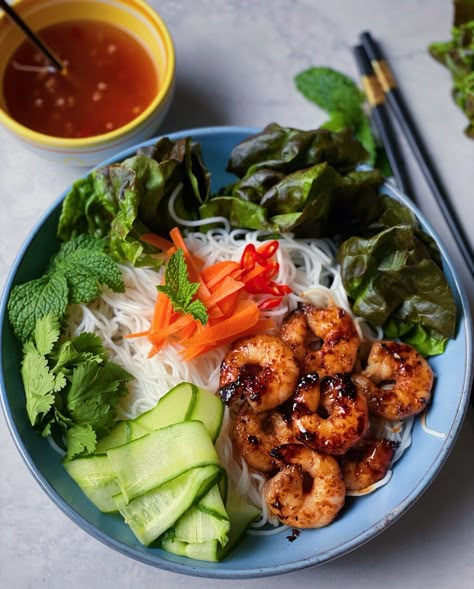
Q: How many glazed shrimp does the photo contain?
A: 7